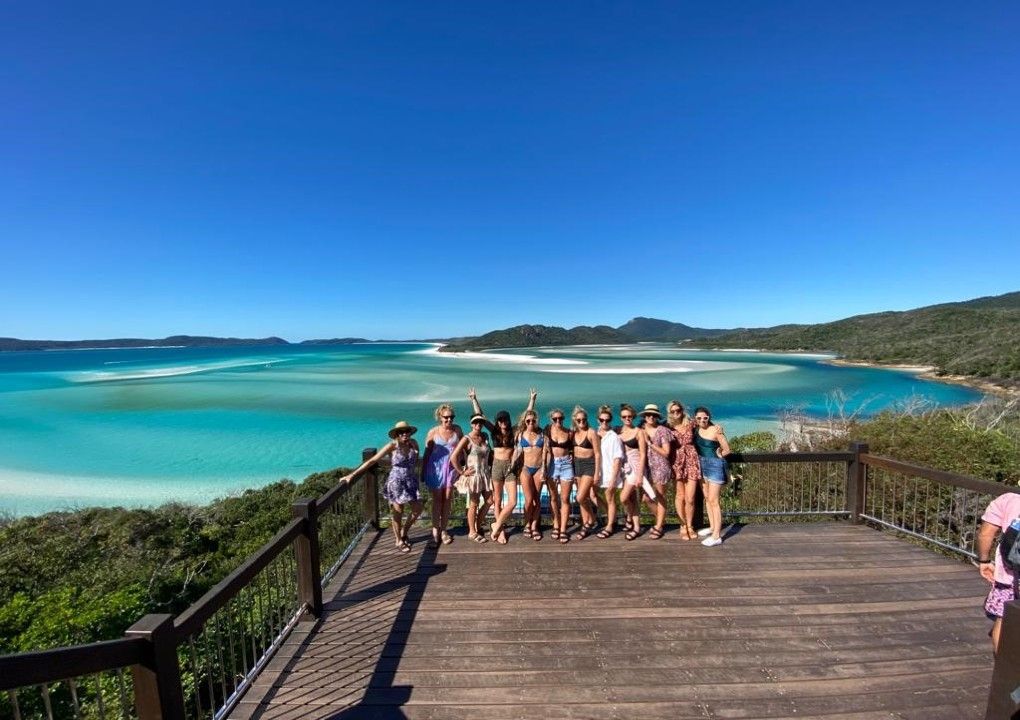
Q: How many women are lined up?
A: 12